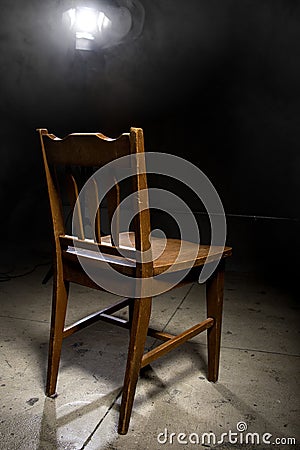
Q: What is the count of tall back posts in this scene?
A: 2